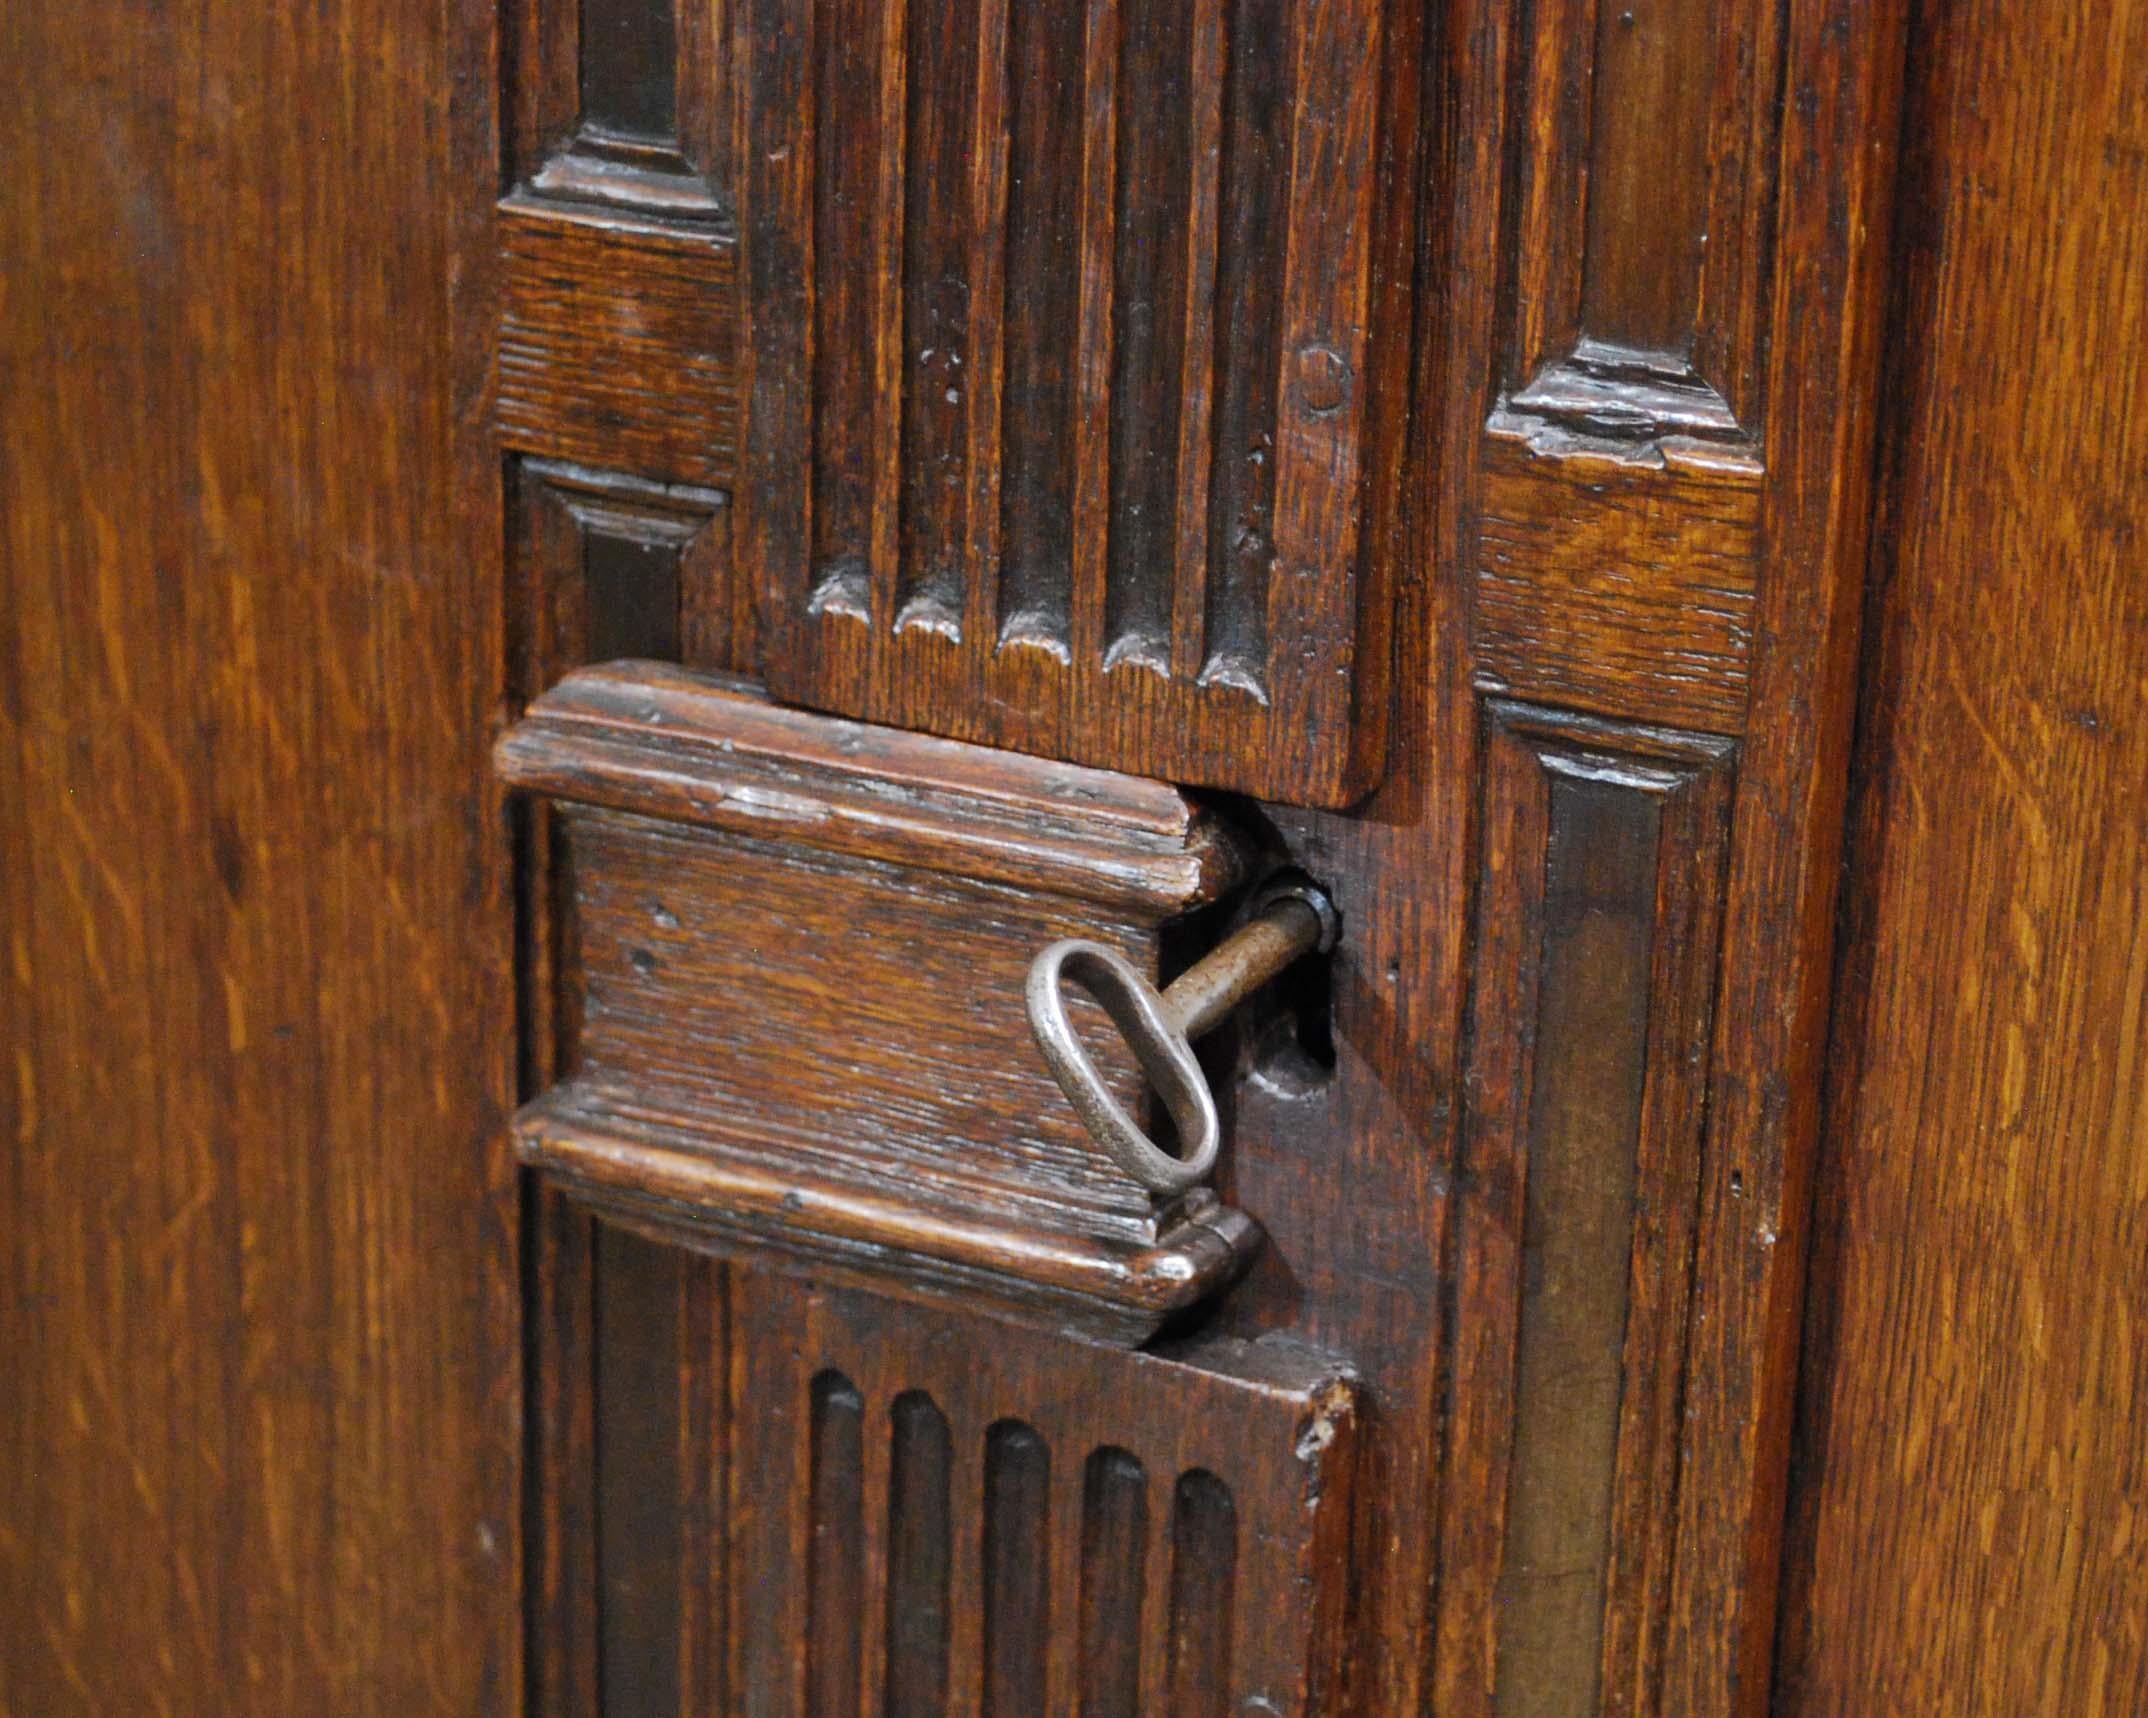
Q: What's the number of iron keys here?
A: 1